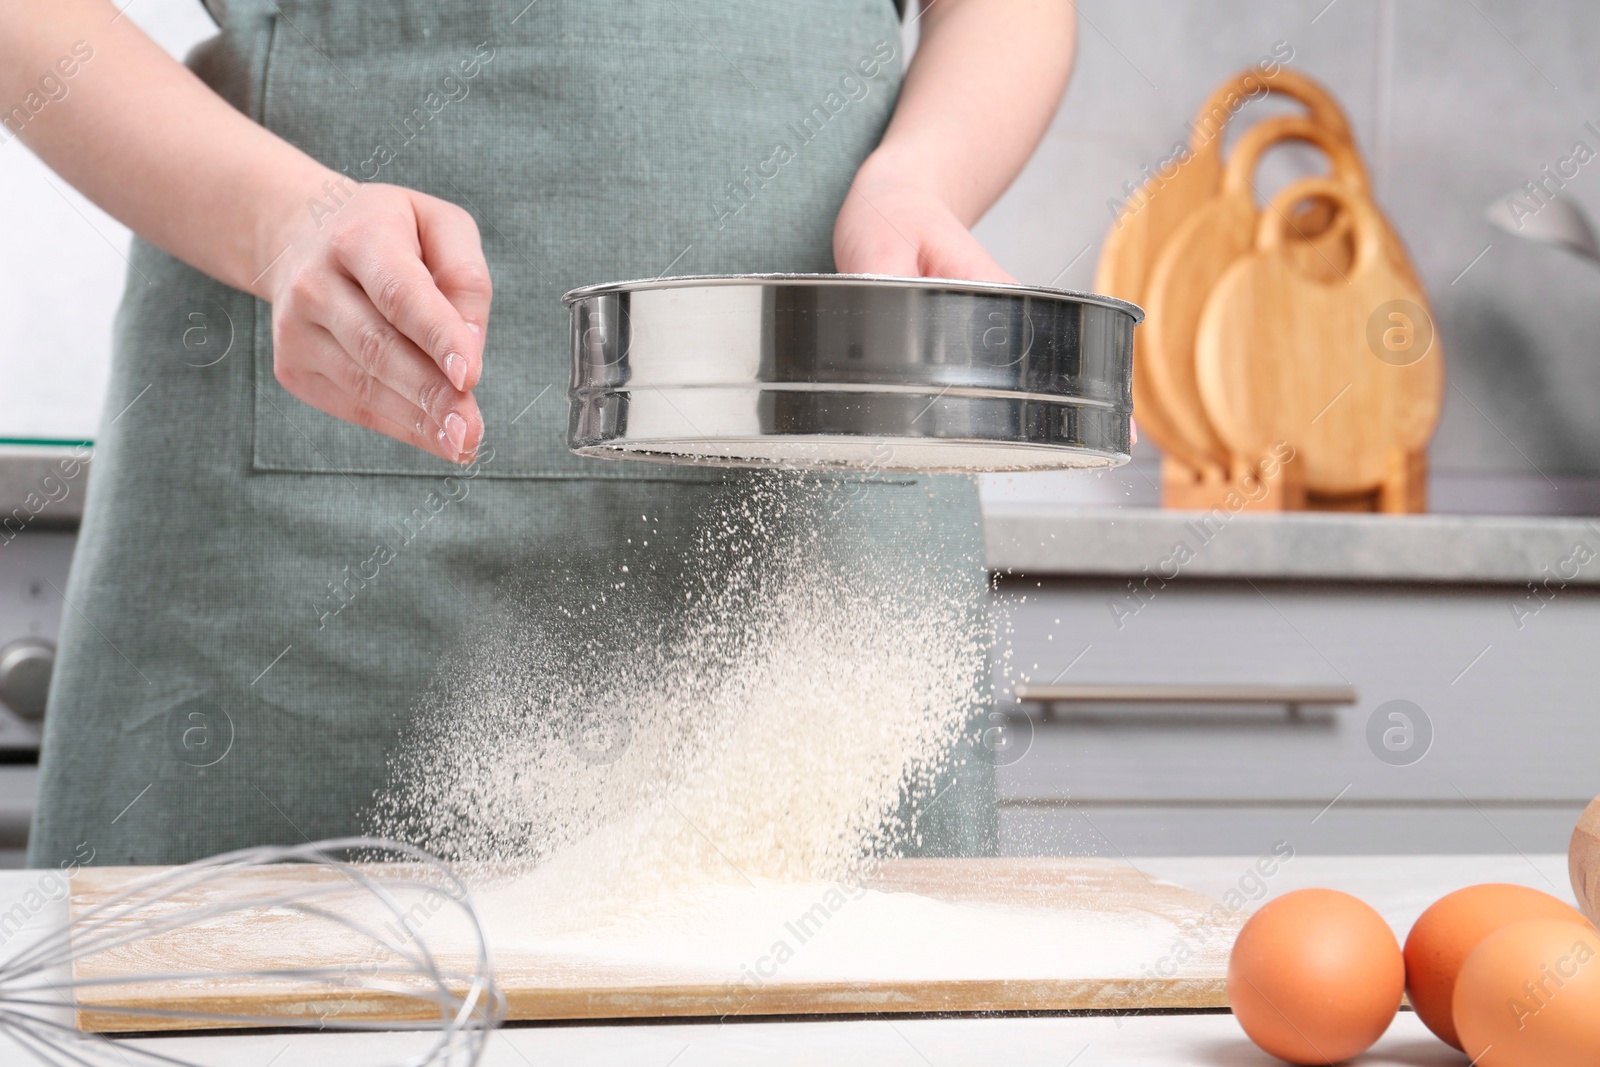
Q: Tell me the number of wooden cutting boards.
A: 4